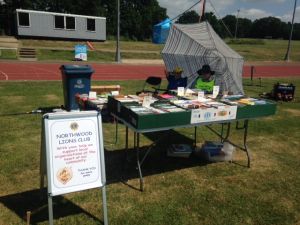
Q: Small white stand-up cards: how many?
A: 6